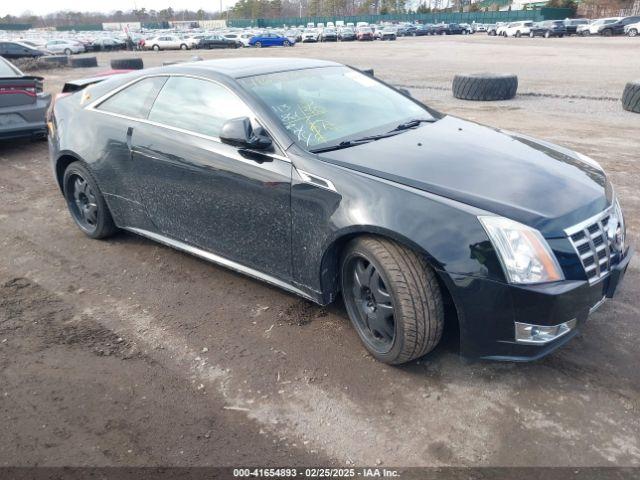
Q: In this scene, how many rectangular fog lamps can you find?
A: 1